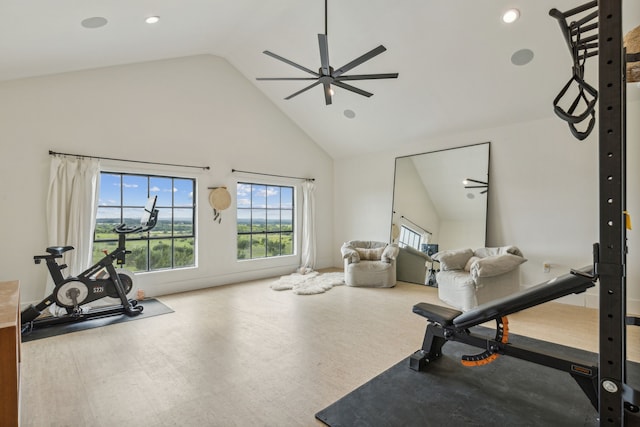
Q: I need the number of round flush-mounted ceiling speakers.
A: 3